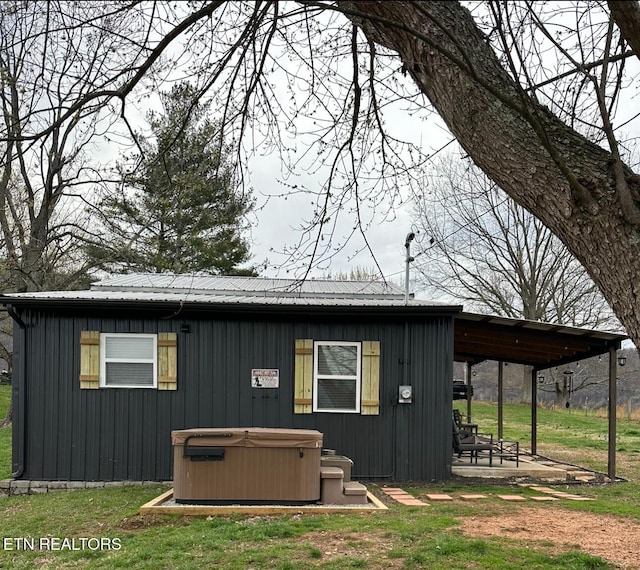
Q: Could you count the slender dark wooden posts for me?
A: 4